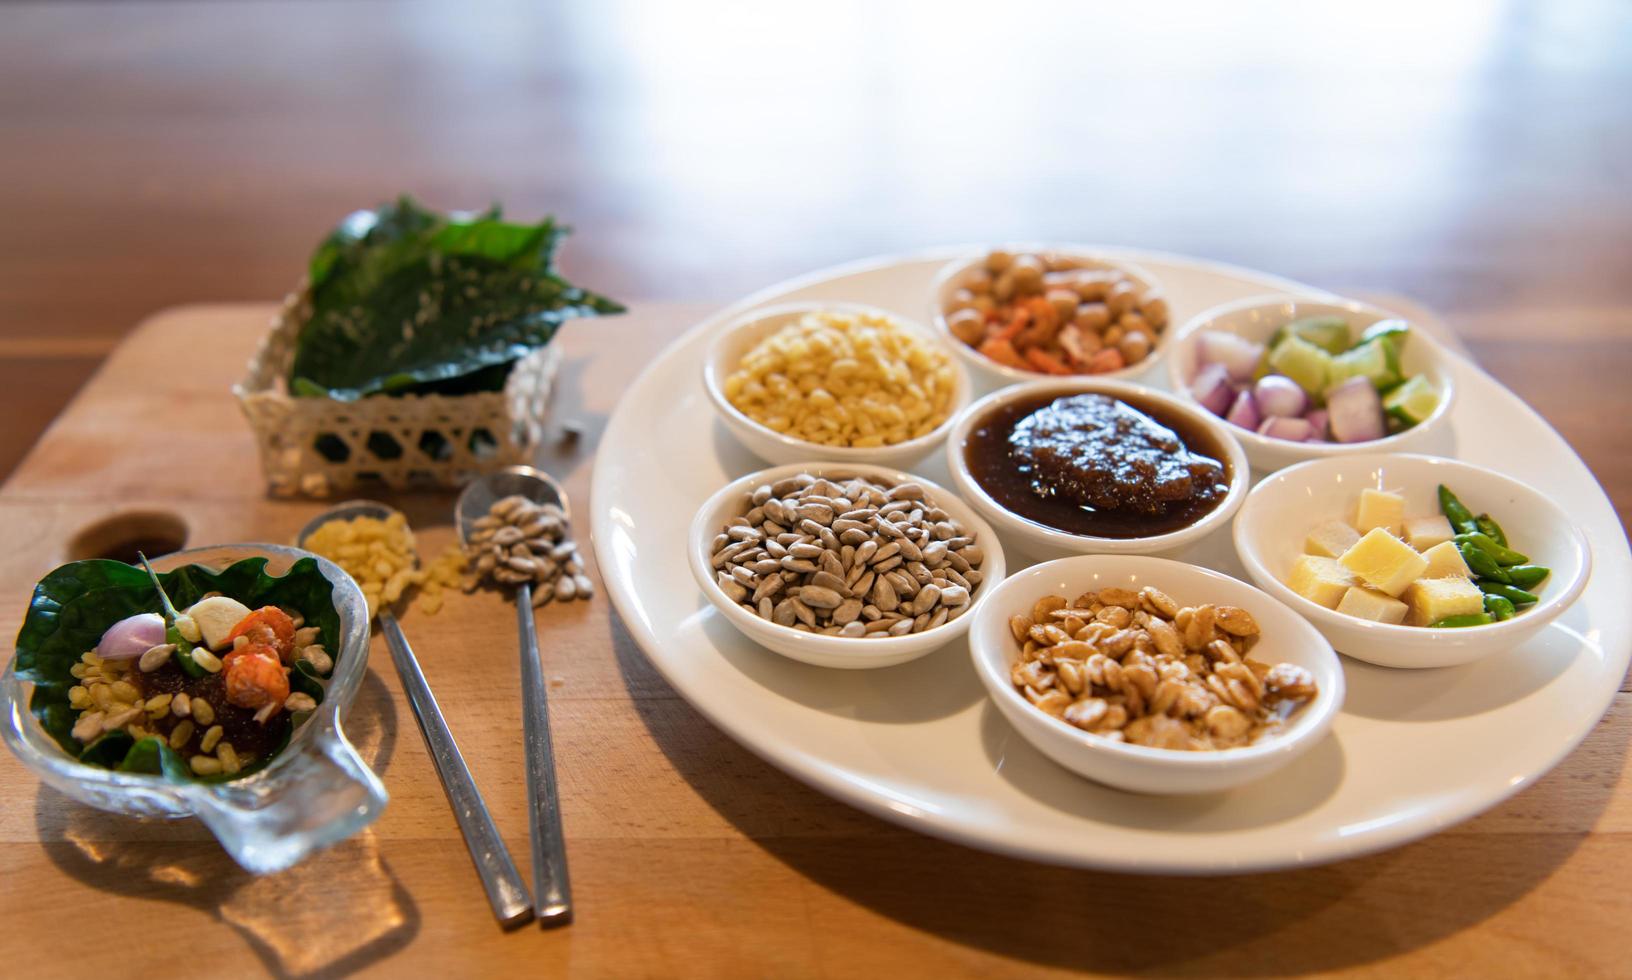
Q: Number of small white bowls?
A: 7